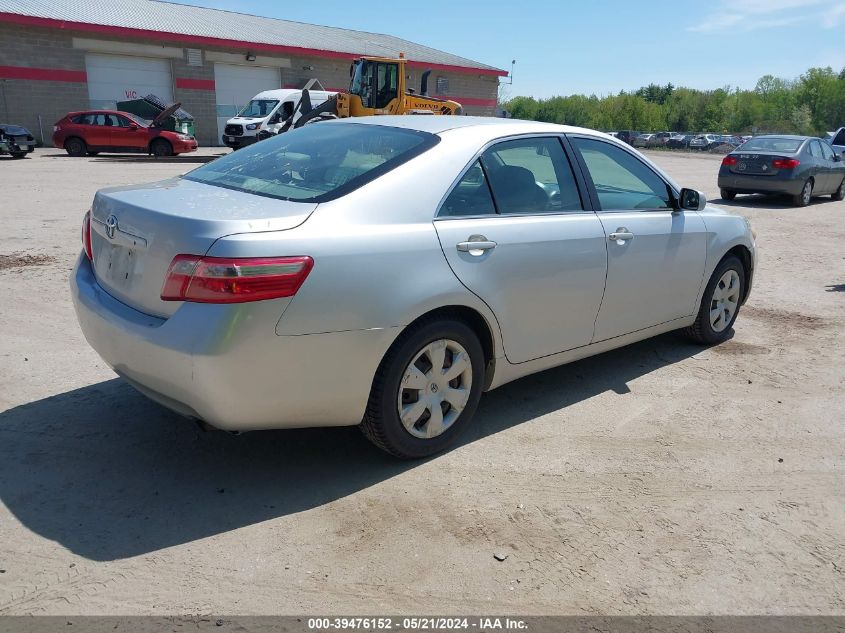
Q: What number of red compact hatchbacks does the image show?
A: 1